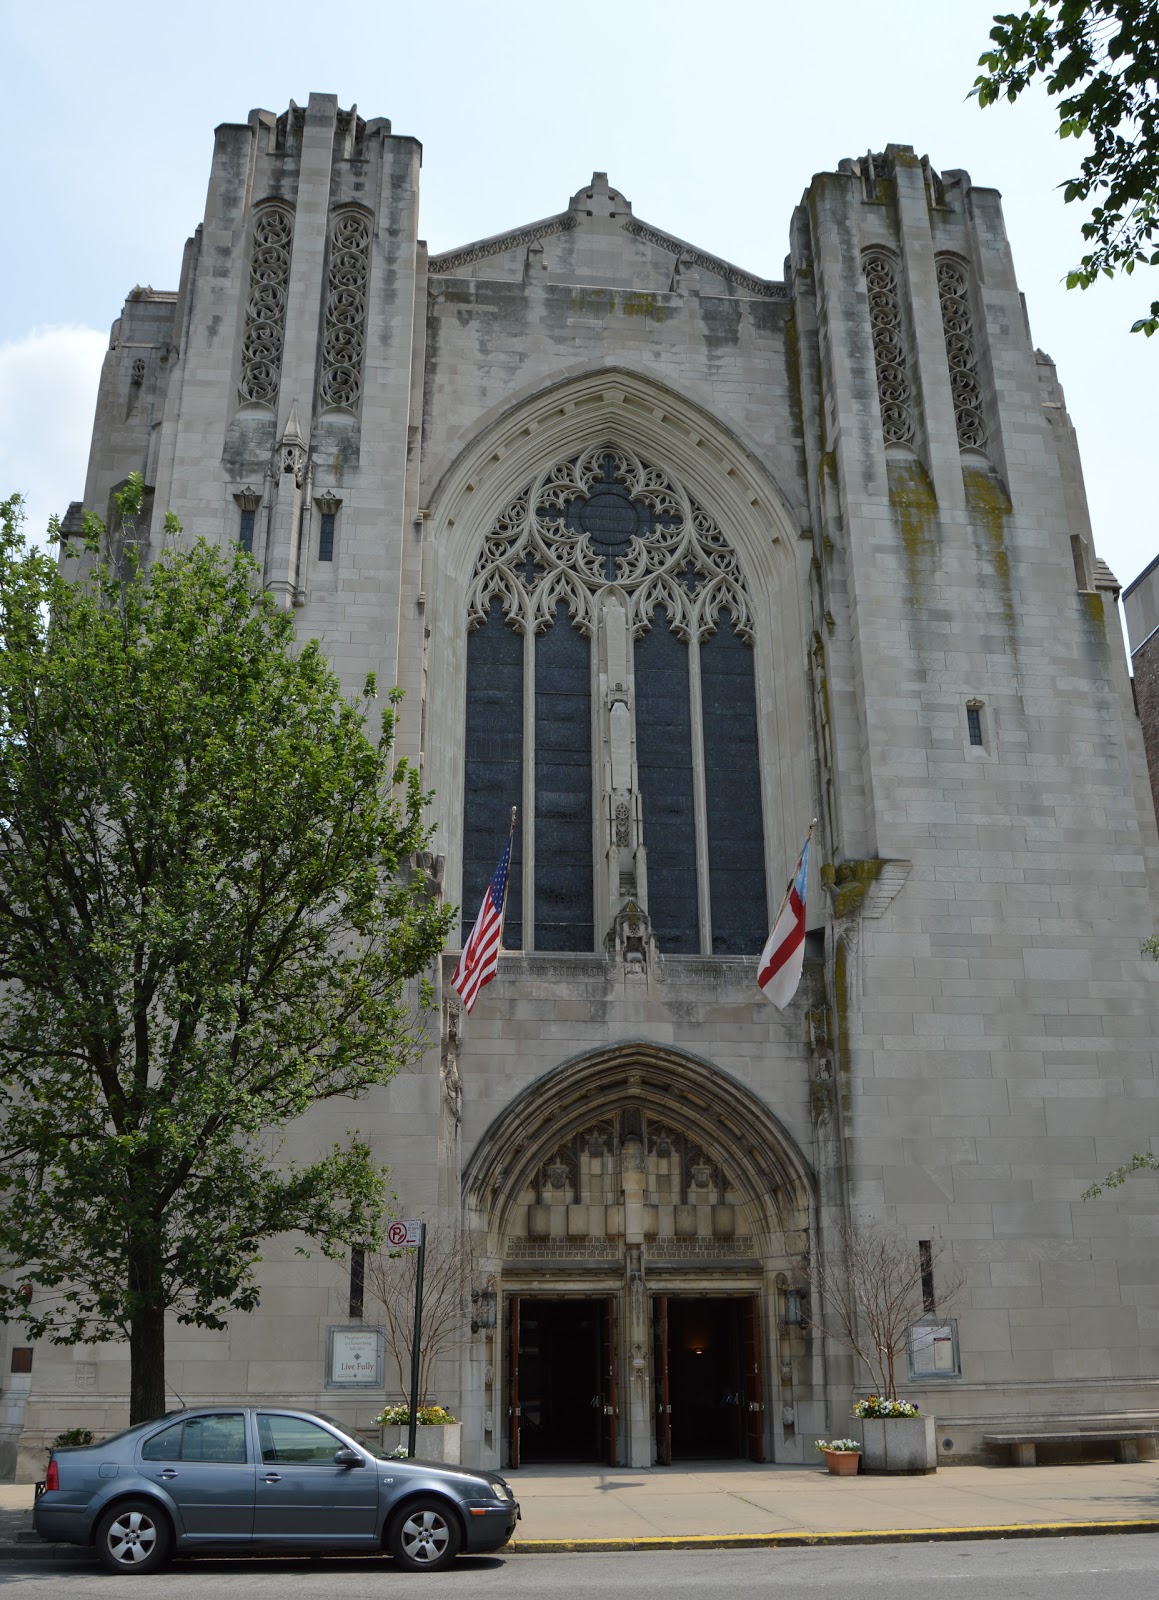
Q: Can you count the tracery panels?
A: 4